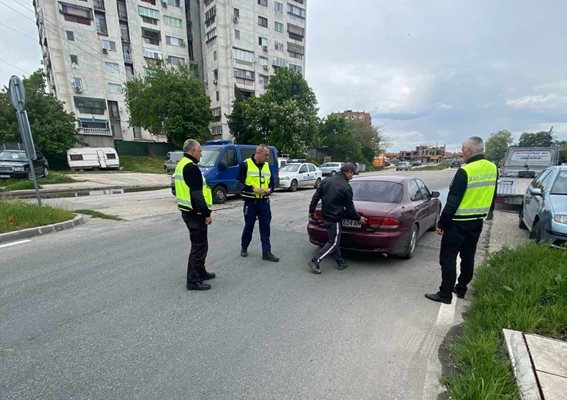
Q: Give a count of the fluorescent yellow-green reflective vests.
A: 3